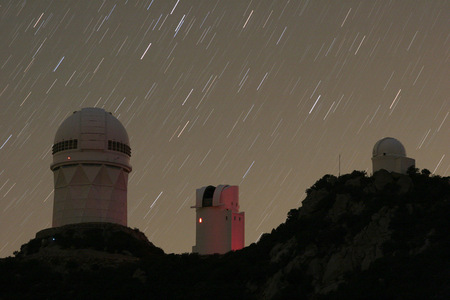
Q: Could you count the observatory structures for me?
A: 3